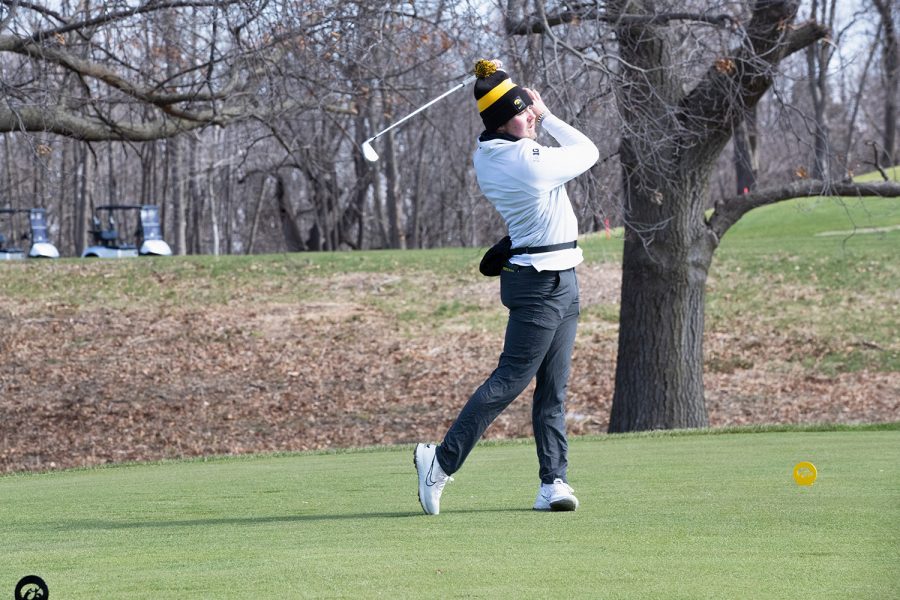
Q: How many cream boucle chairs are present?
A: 0